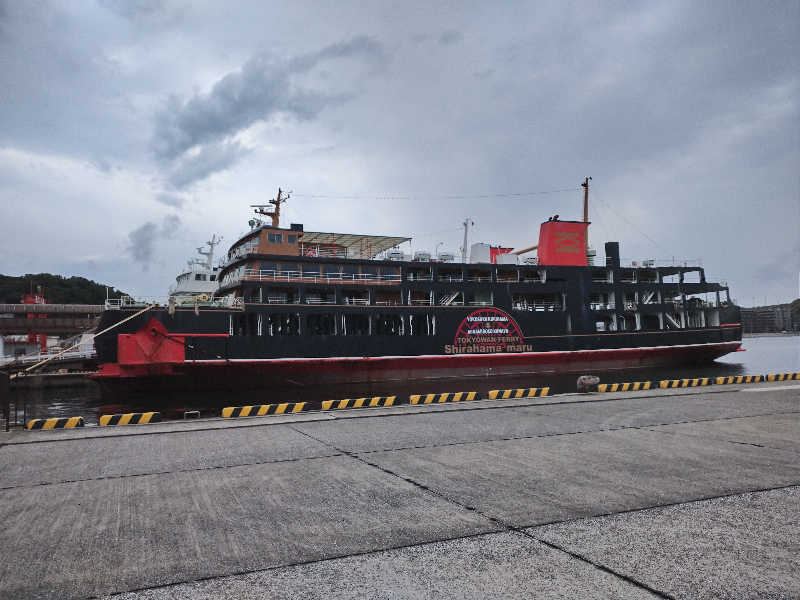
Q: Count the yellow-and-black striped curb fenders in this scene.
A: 10